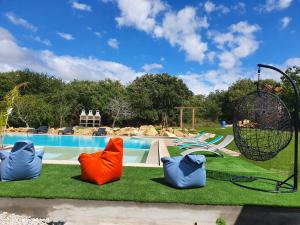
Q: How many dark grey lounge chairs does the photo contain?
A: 3